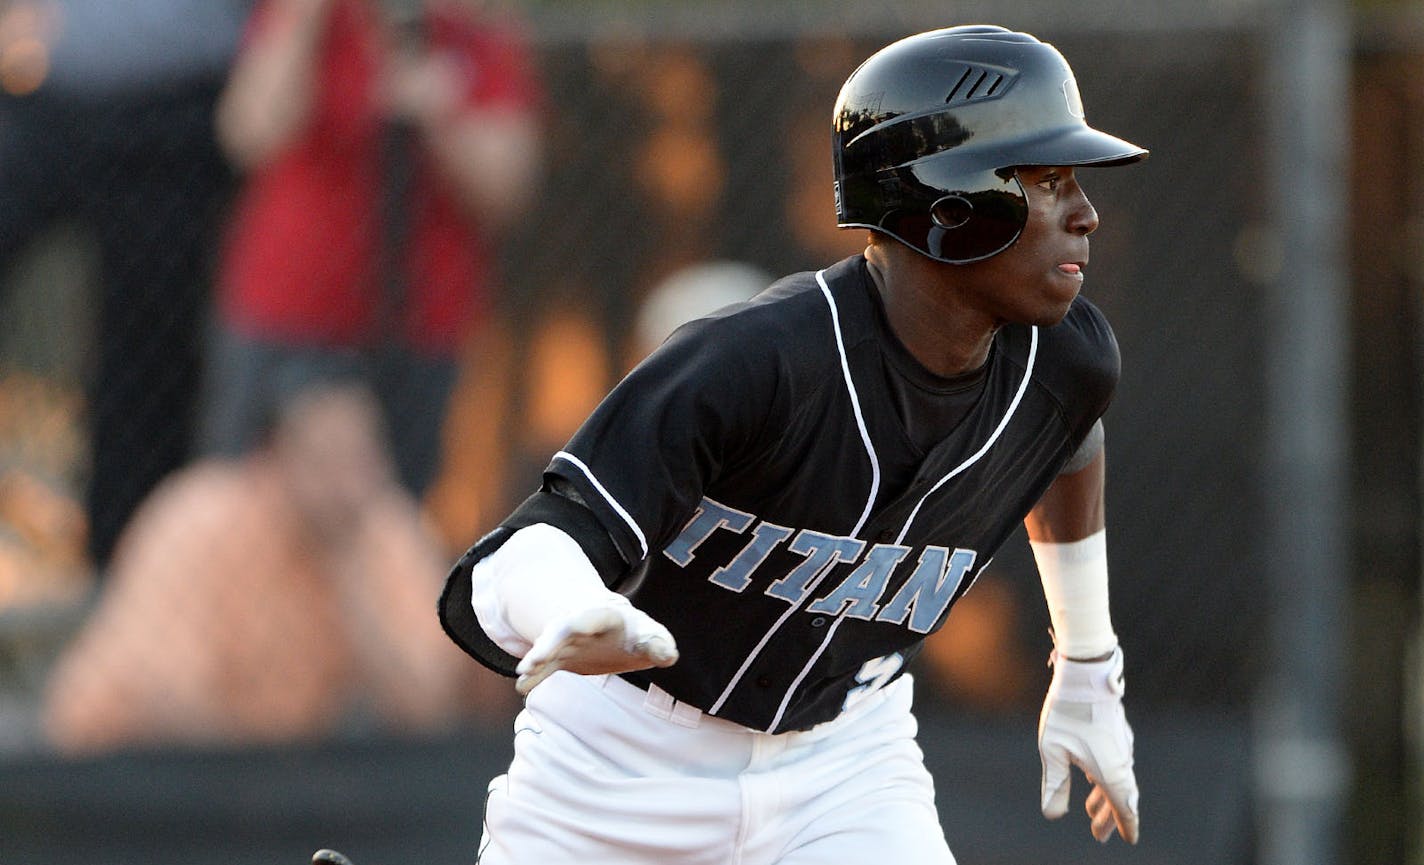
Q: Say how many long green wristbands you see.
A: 0